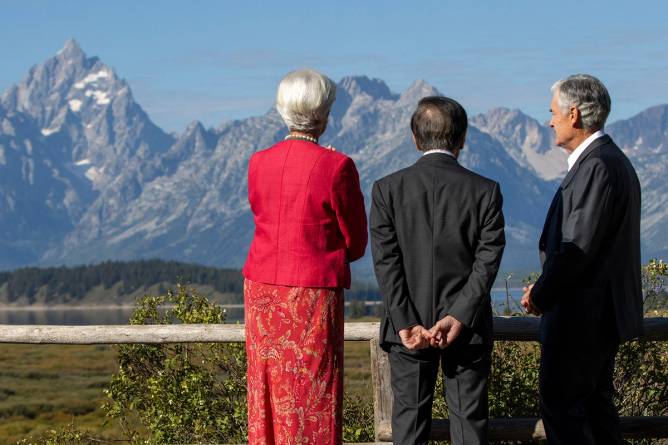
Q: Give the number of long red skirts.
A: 1